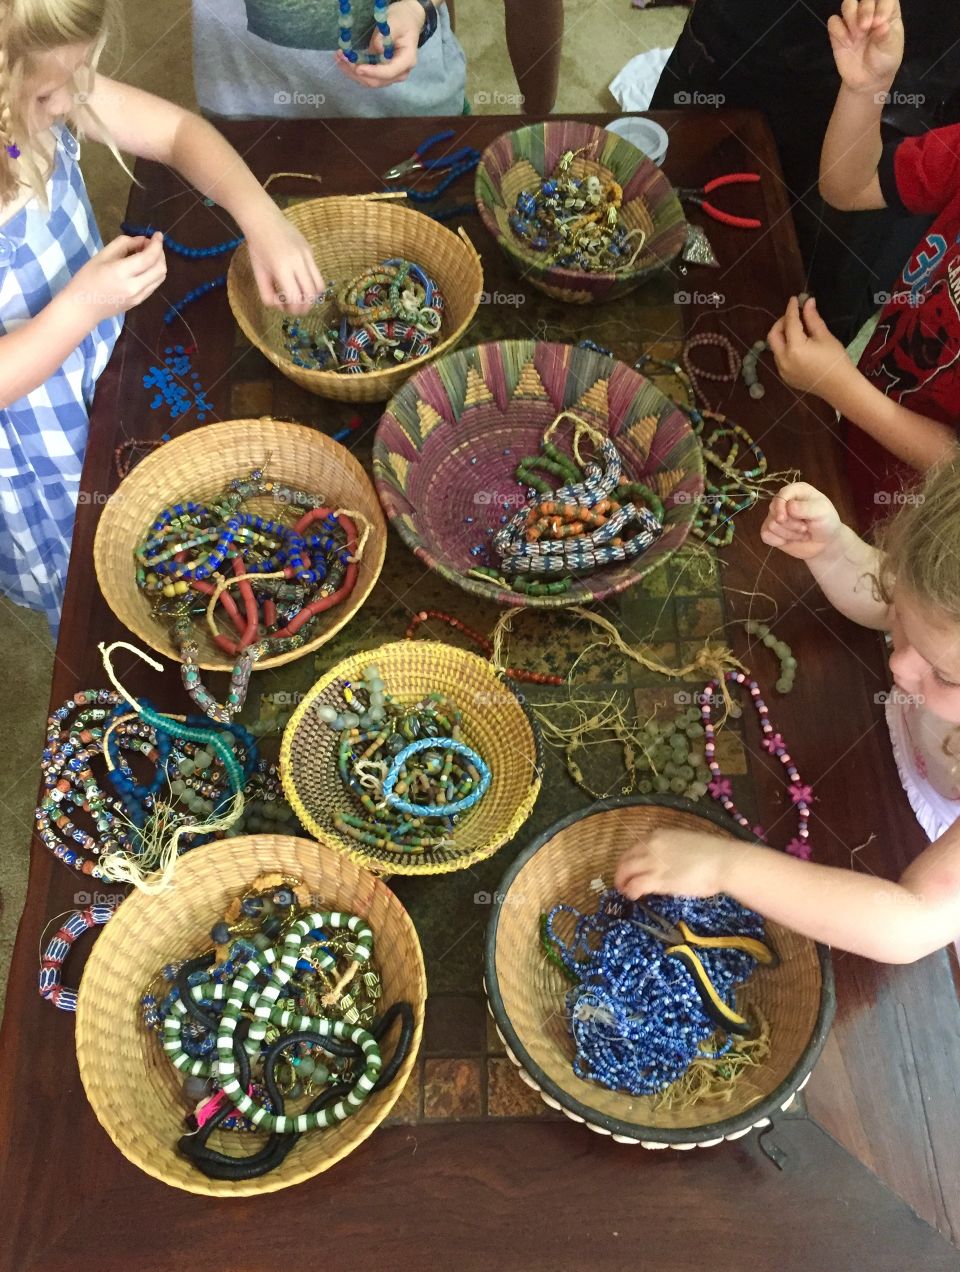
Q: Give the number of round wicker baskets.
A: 7